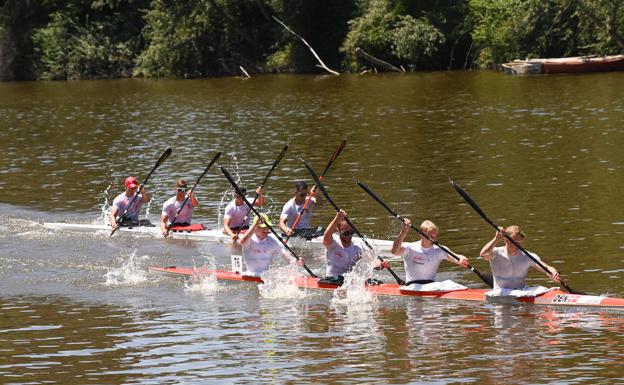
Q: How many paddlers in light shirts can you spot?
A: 8